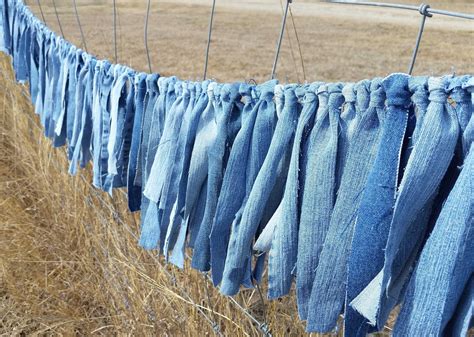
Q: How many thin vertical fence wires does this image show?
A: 8